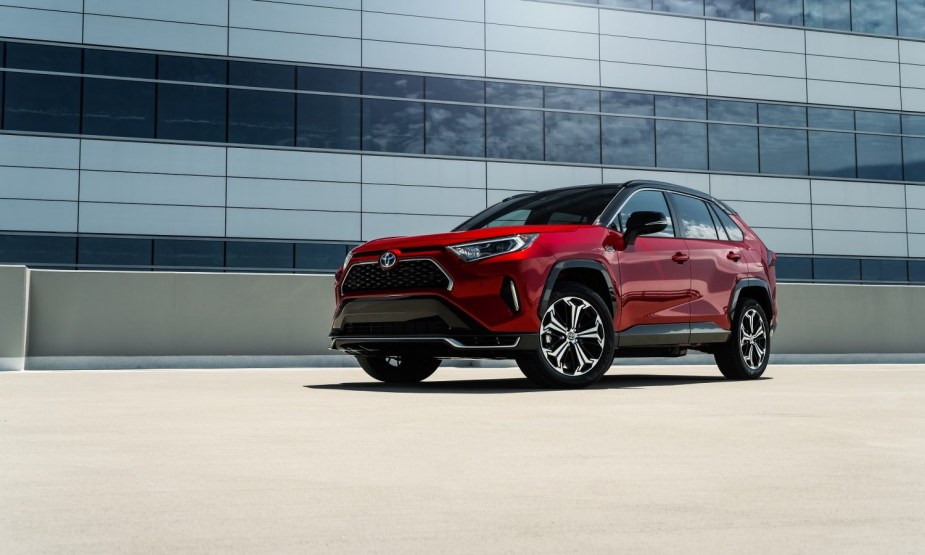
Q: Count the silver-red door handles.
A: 2